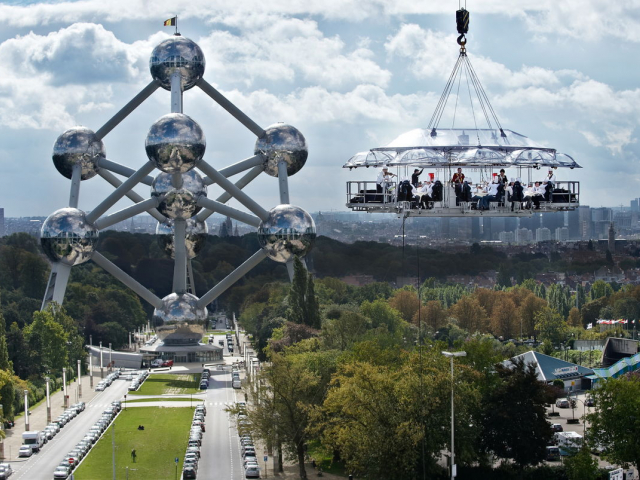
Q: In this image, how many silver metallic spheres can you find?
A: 9